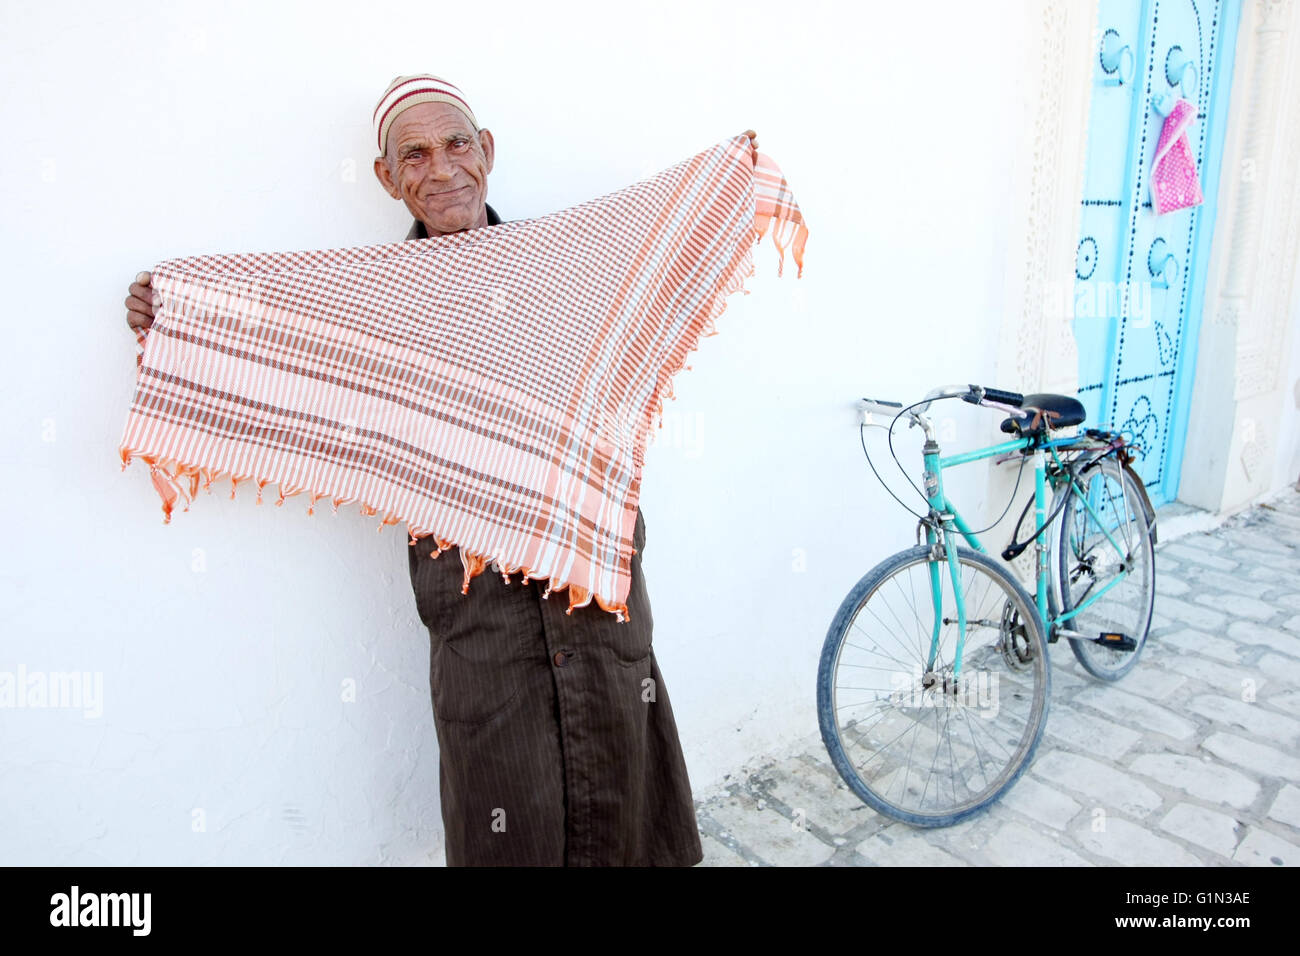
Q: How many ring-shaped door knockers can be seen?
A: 3